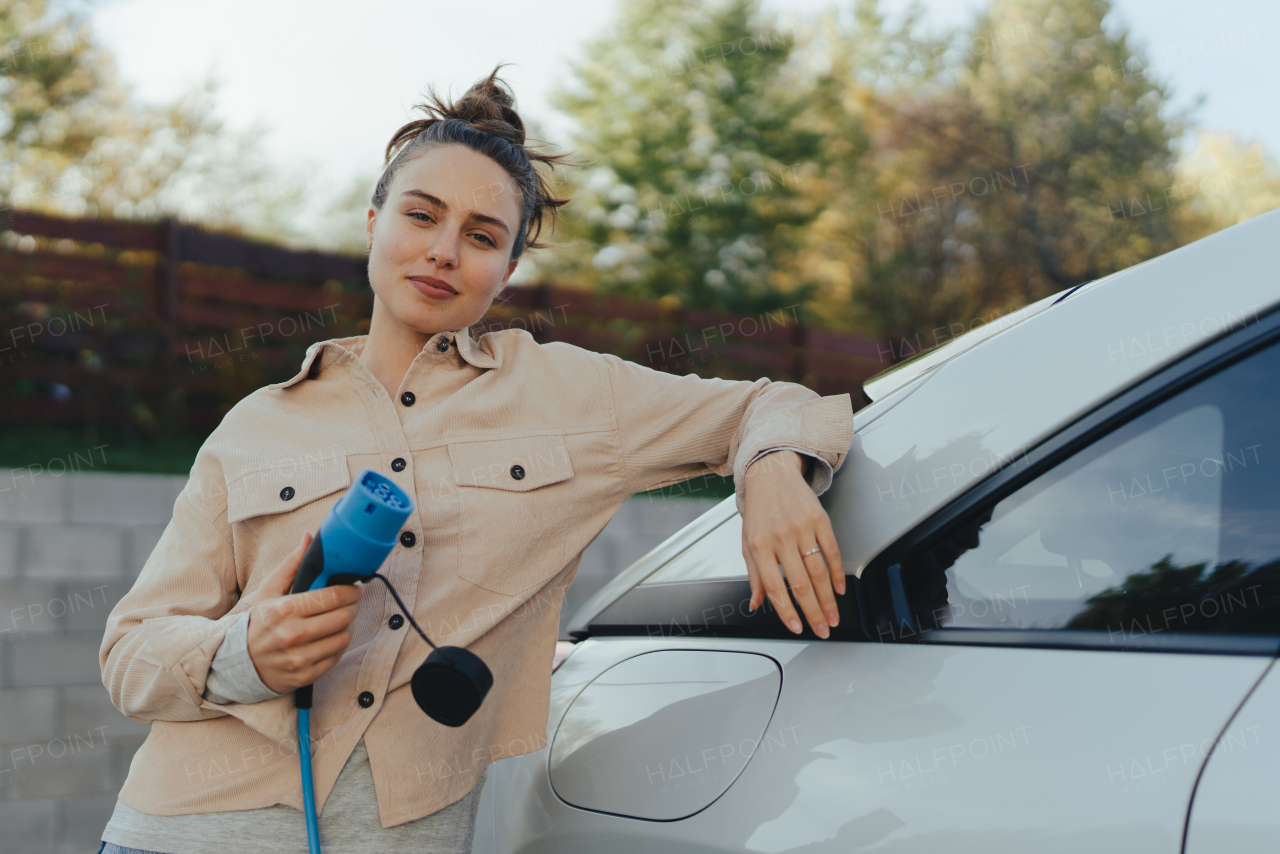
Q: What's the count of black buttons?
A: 8